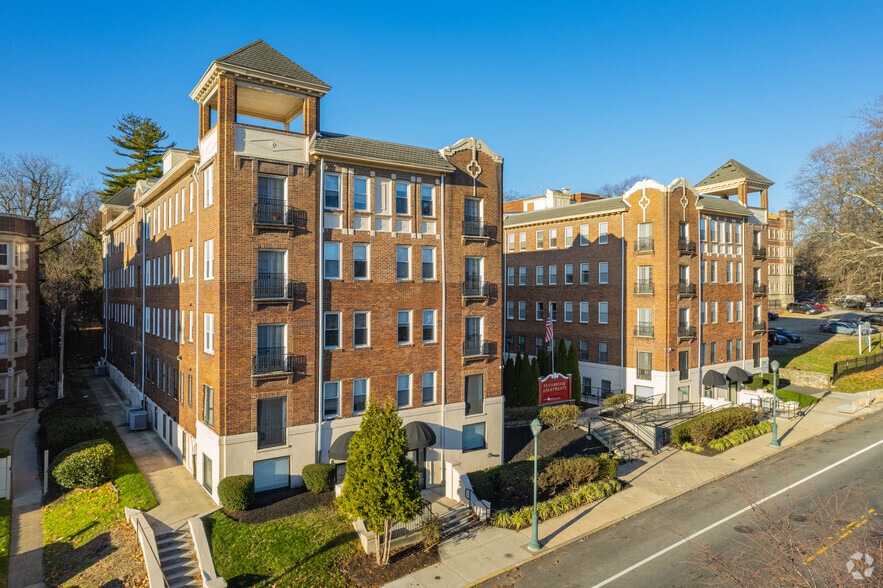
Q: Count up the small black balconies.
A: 15